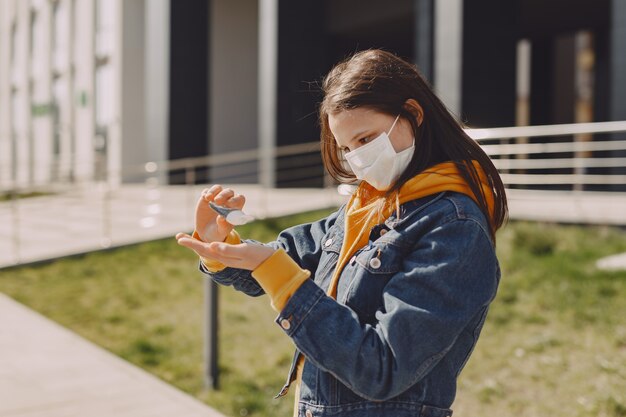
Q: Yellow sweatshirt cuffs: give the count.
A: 2